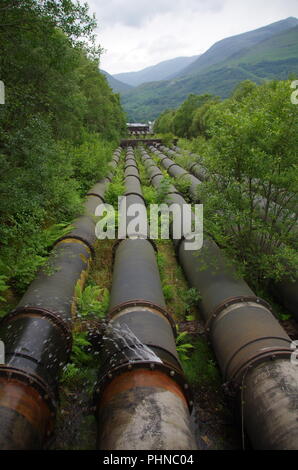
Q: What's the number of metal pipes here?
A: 6